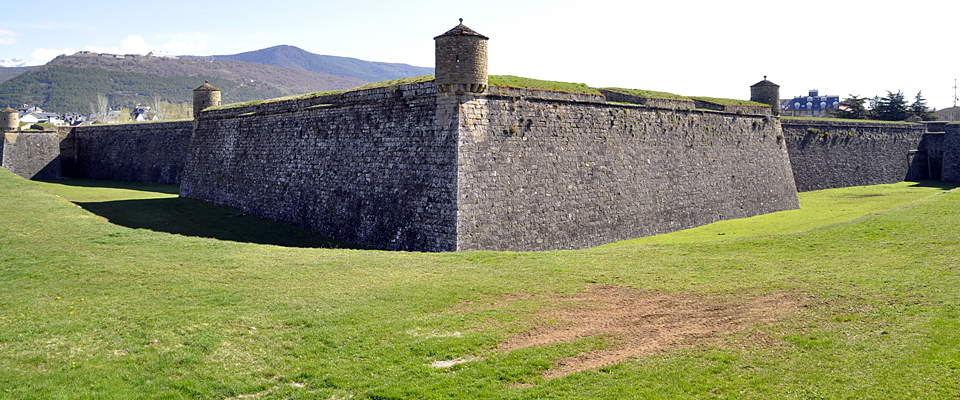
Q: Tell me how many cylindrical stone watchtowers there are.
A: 4